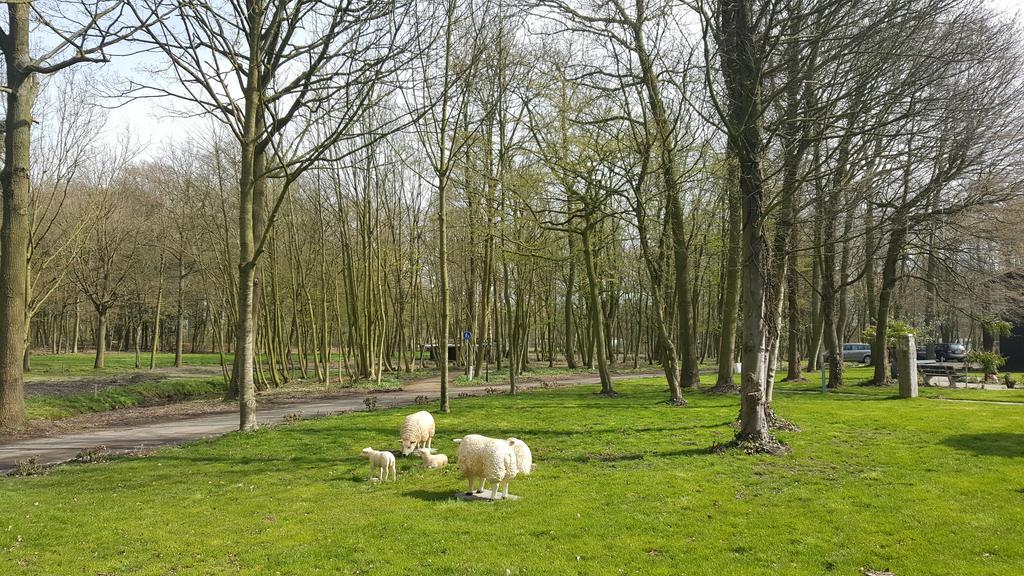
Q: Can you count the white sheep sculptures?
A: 5